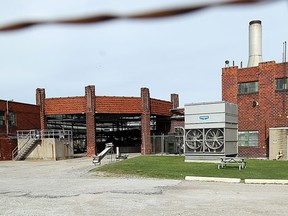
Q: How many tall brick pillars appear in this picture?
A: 4